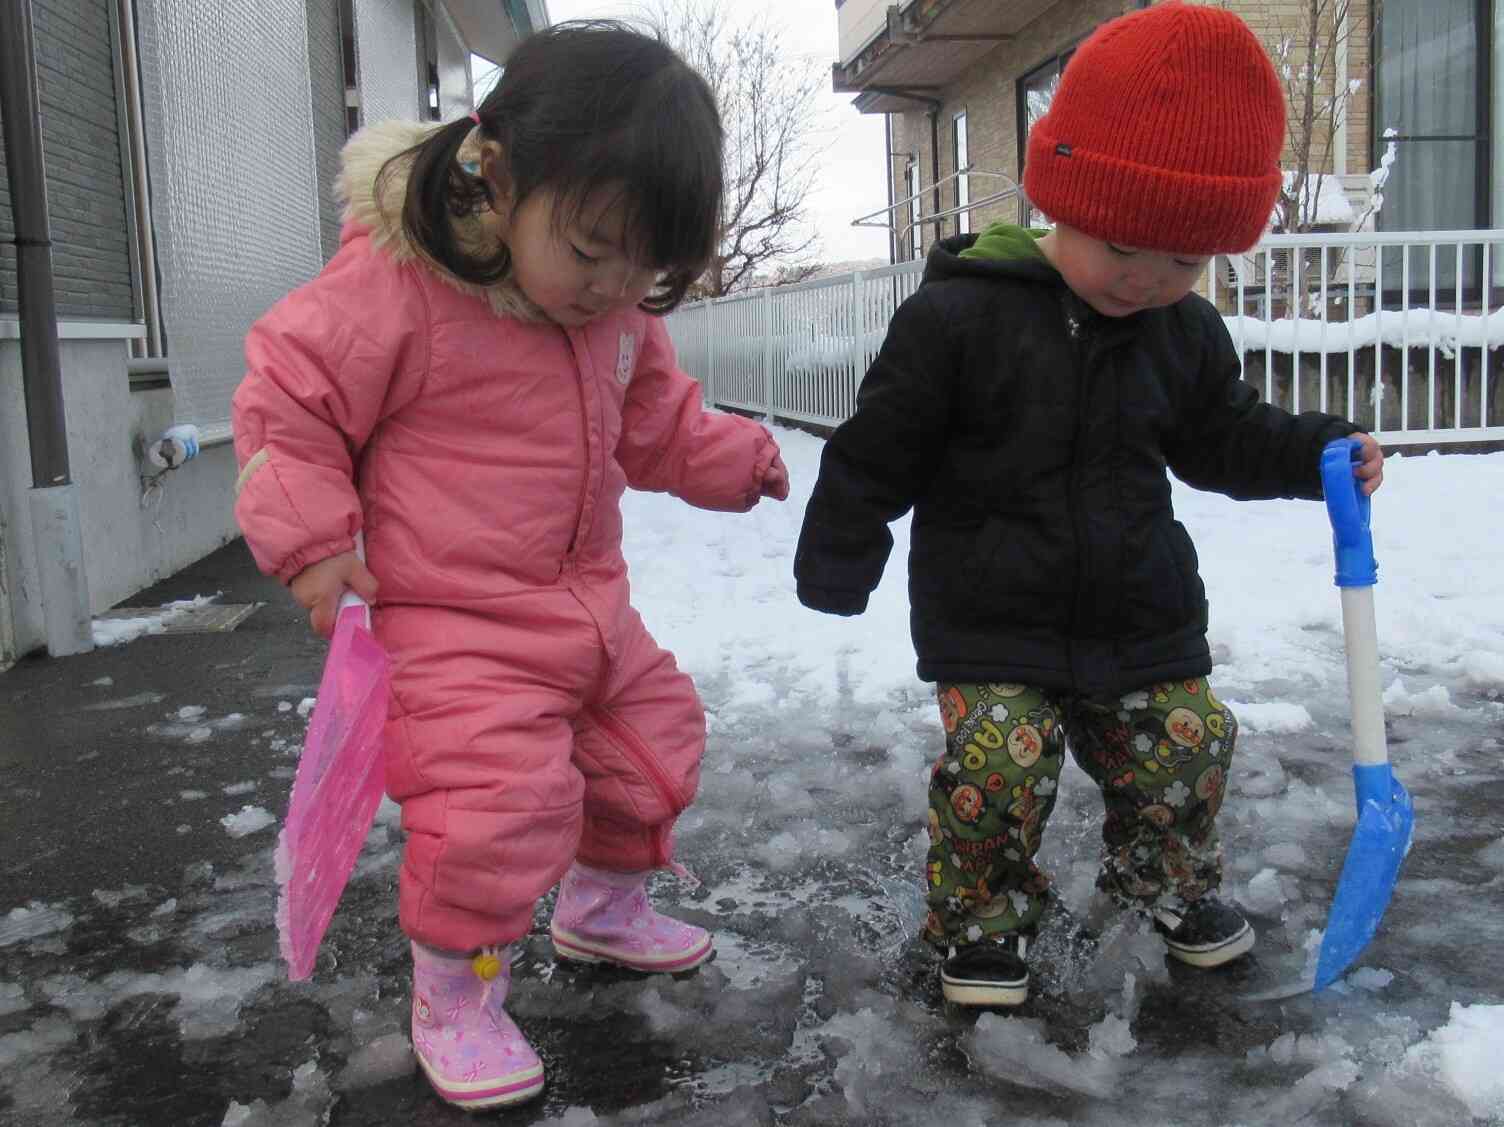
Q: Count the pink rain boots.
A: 2